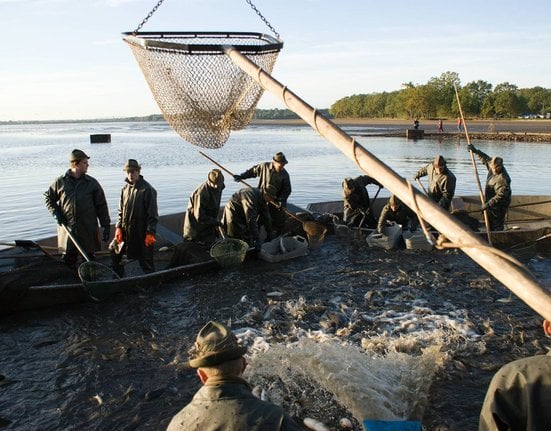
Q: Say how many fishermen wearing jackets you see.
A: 11